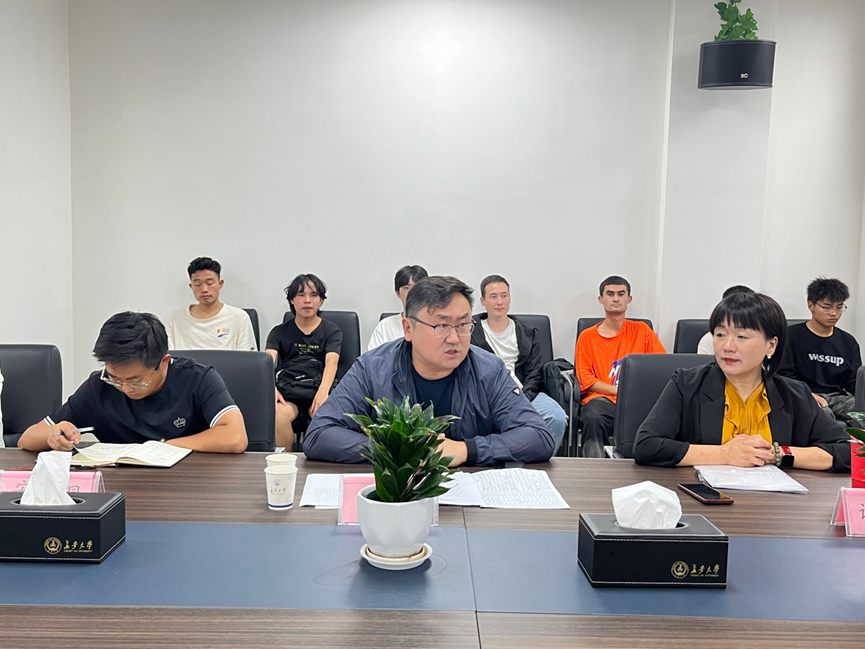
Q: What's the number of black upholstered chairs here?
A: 11